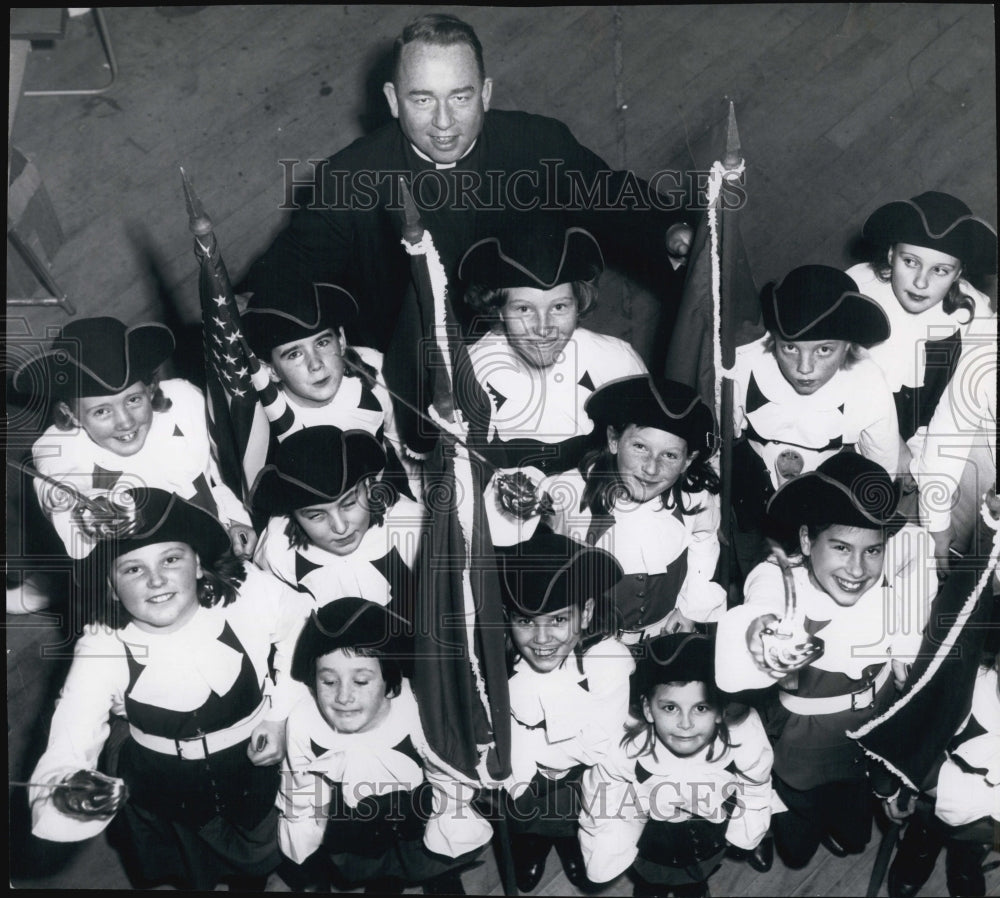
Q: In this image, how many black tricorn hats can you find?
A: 12